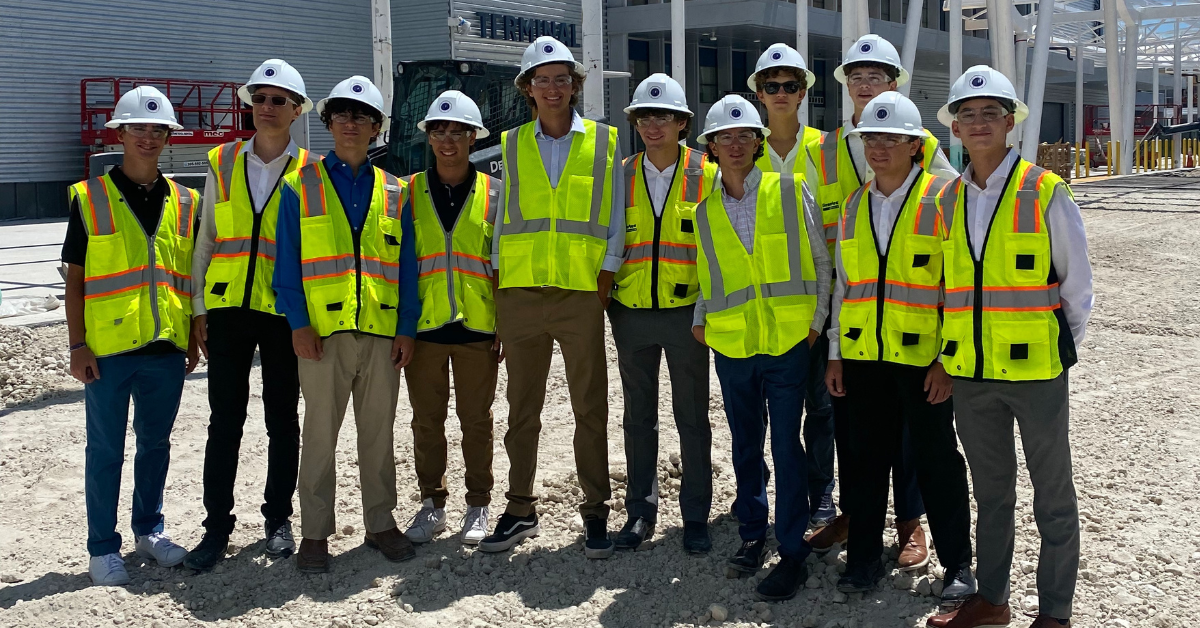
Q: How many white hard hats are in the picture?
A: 11